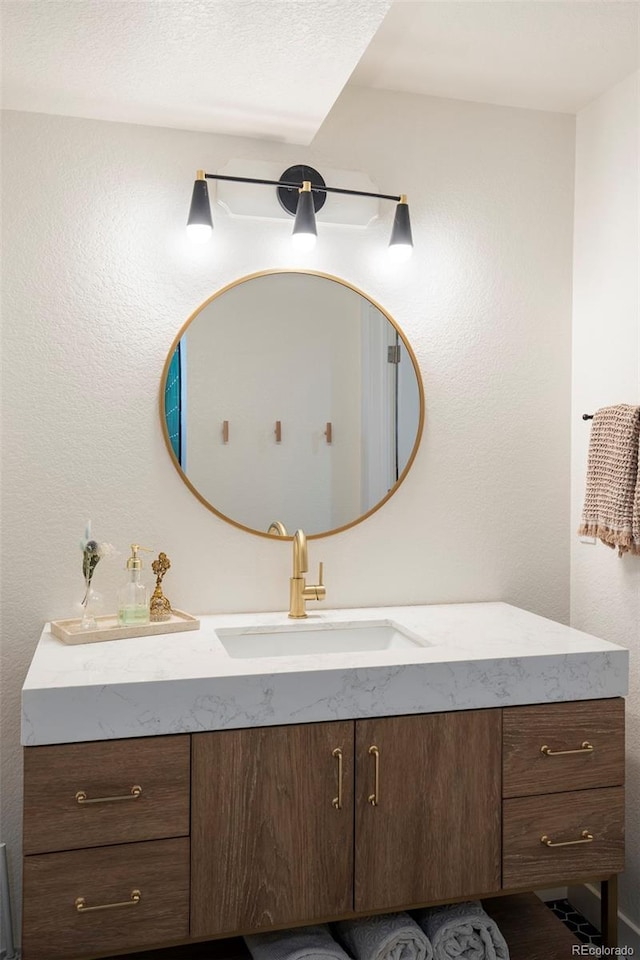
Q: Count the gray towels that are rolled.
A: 3